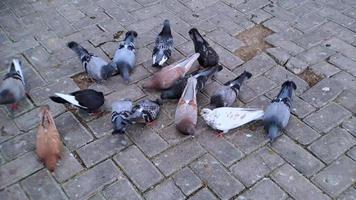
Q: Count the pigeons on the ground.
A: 15